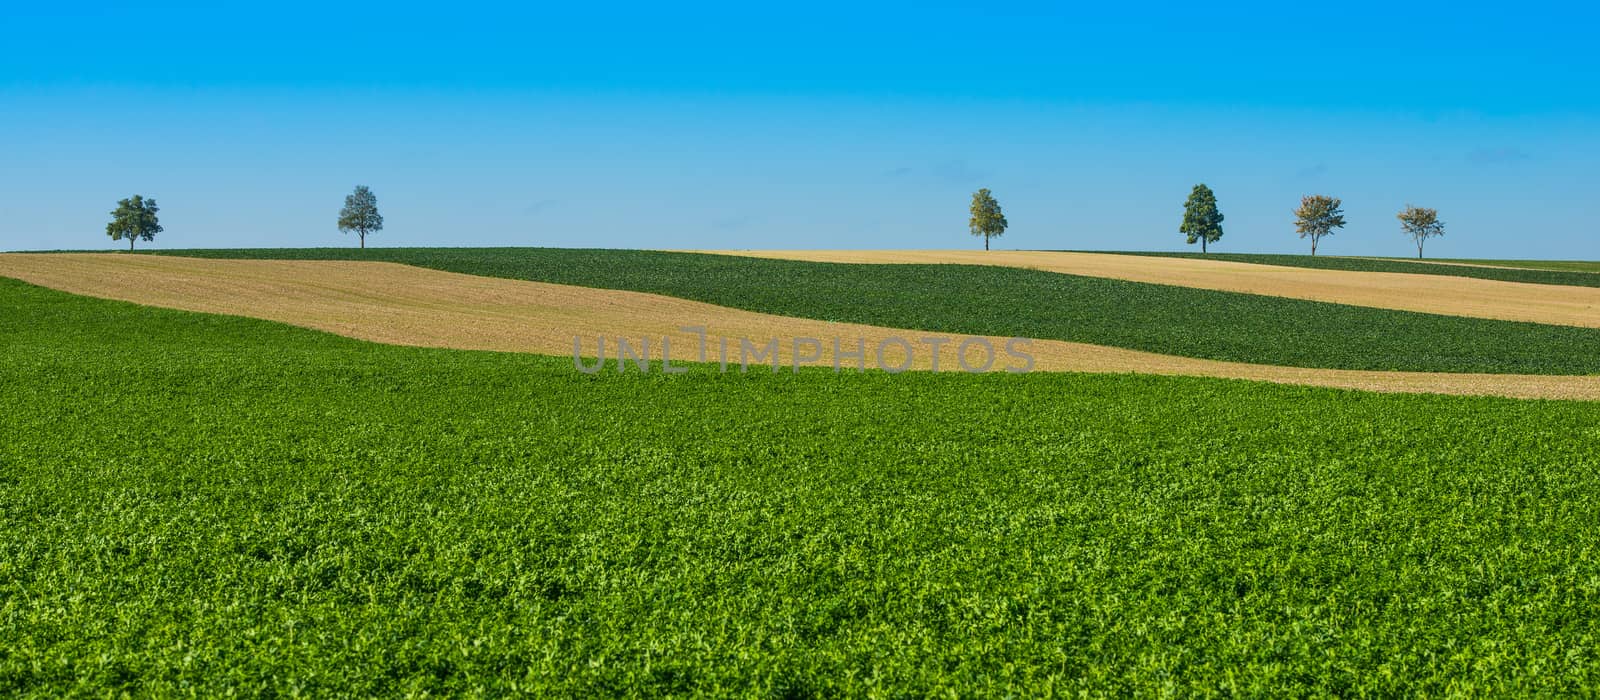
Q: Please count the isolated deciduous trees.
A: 6